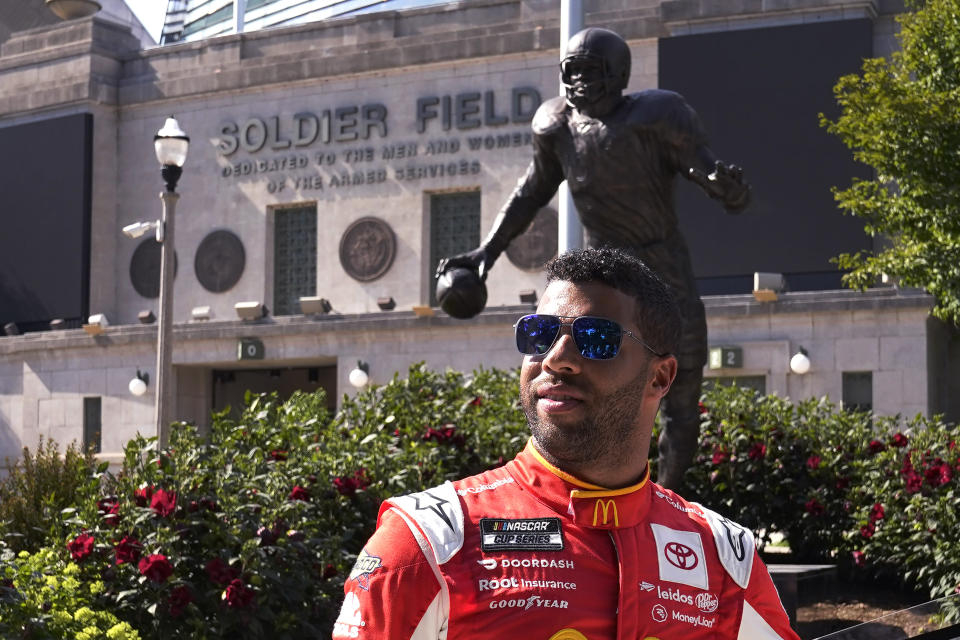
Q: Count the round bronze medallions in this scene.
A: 4